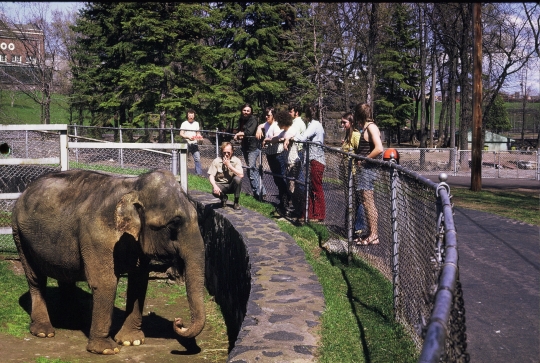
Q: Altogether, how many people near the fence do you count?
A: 9